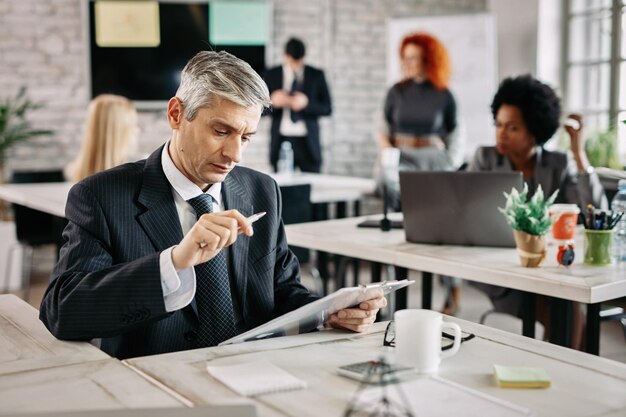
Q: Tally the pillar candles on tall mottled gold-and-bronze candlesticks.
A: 0